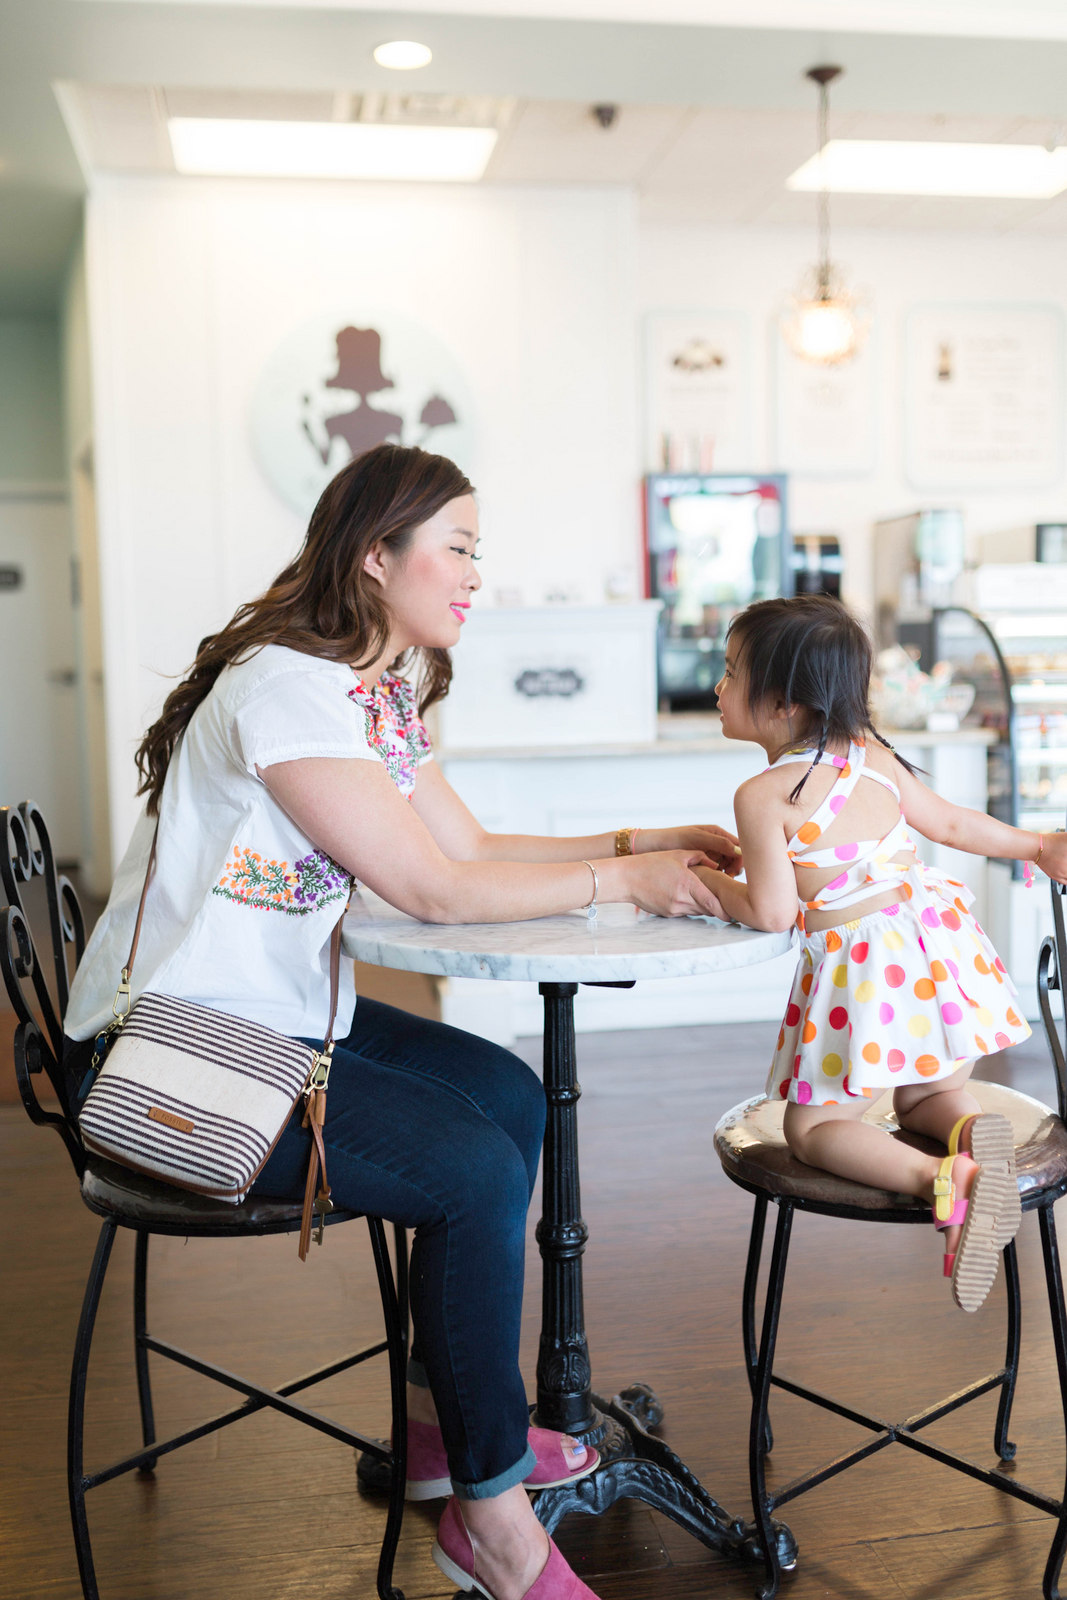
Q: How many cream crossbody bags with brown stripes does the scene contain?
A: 1